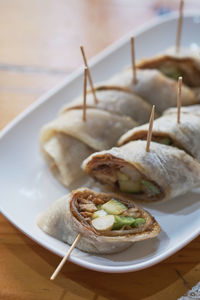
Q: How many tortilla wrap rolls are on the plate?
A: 7